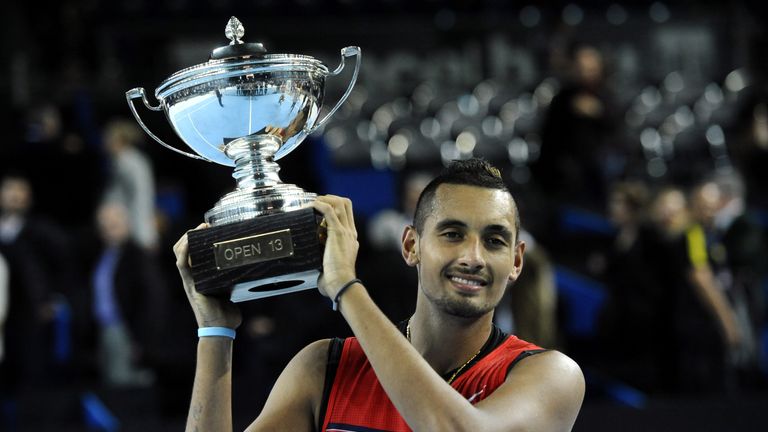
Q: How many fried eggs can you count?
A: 0